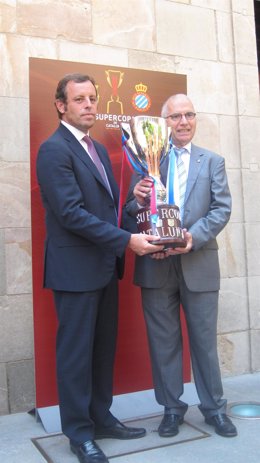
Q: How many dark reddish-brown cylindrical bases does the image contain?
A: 1